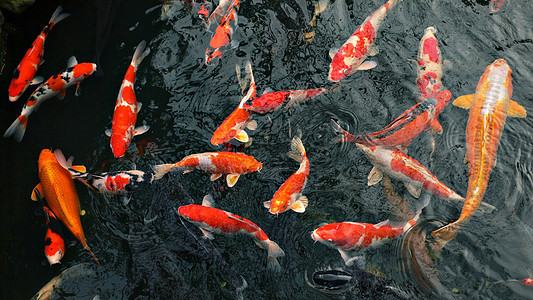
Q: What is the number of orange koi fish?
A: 2